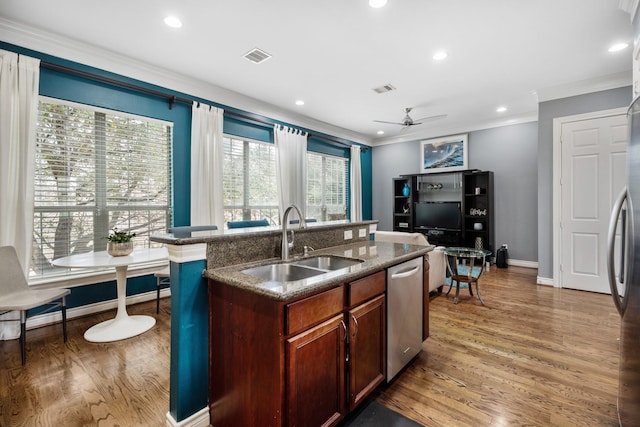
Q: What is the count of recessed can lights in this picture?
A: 7